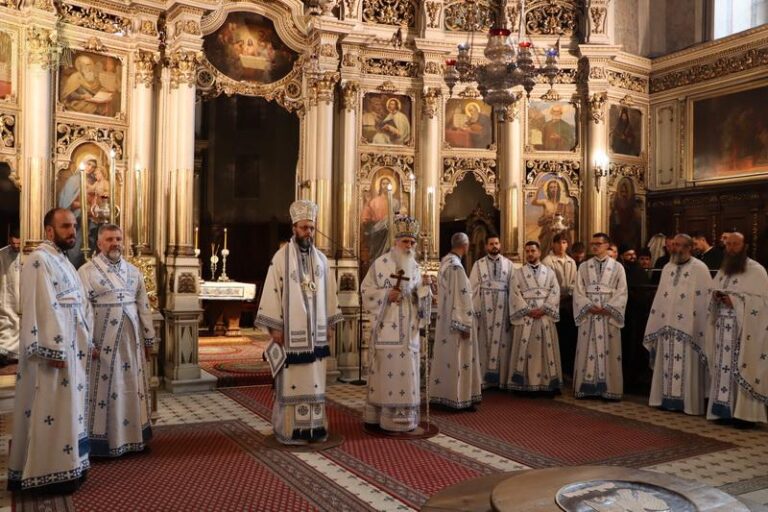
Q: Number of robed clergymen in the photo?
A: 10